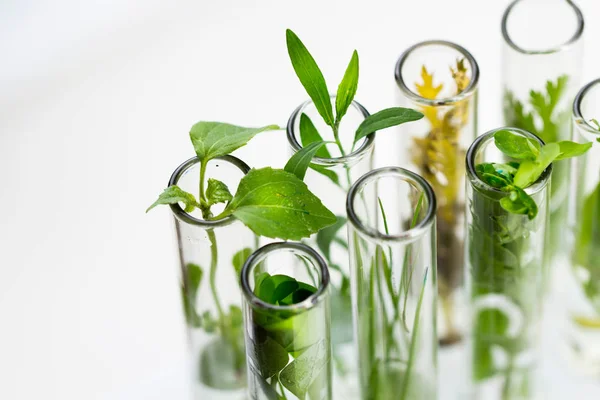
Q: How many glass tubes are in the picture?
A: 8